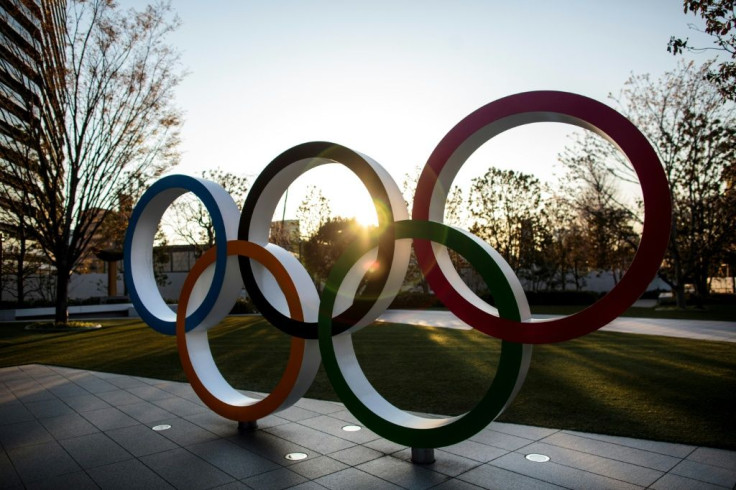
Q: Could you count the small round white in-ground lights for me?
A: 4